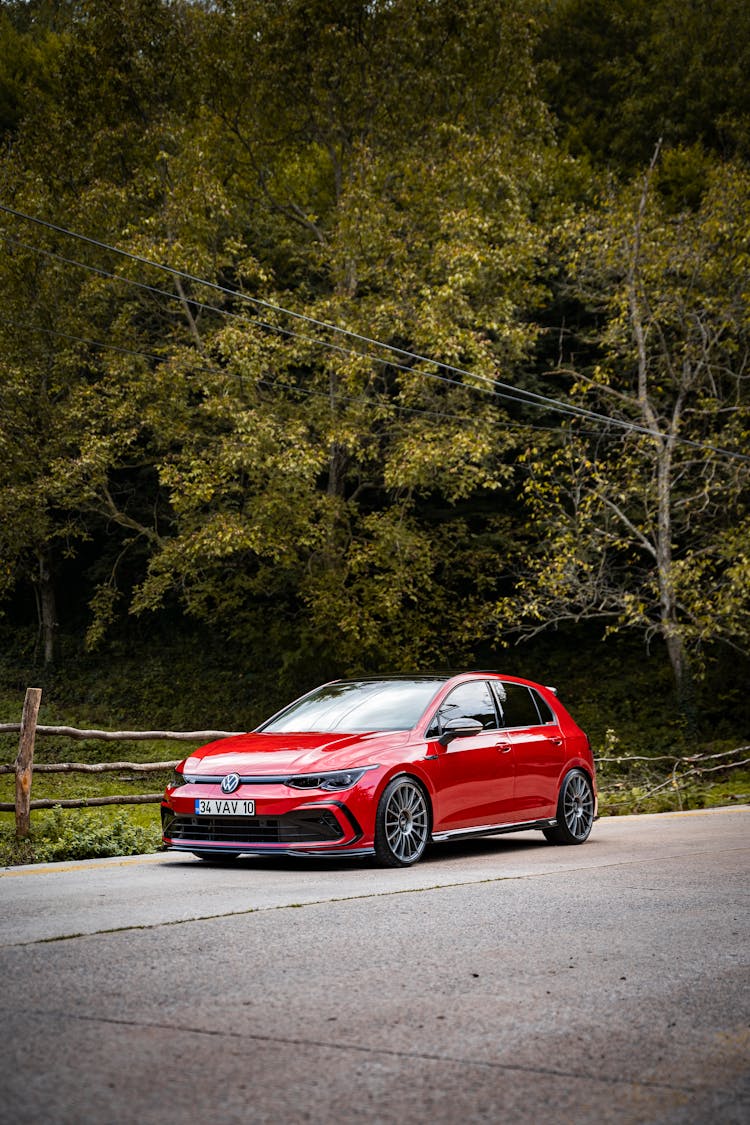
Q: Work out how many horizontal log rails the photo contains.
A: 3